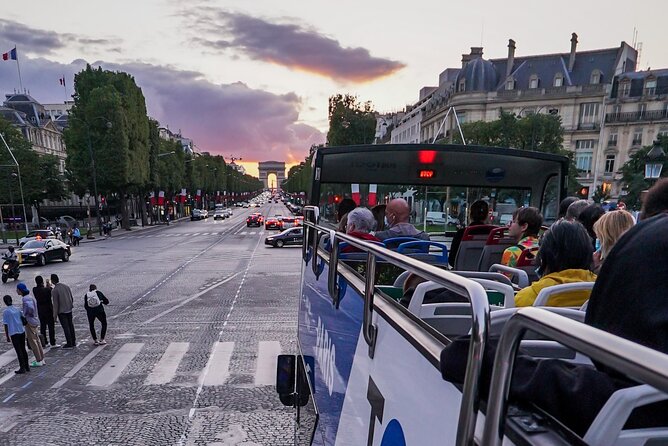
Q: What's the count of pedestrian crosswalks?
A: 2